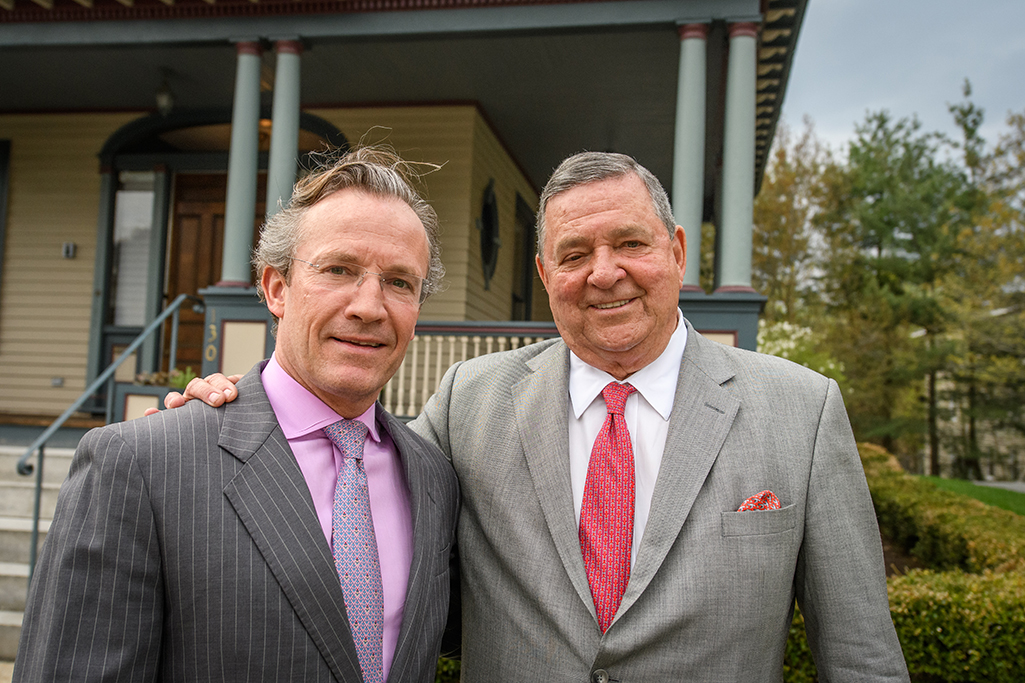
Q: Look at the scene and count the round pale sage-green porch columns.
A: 4